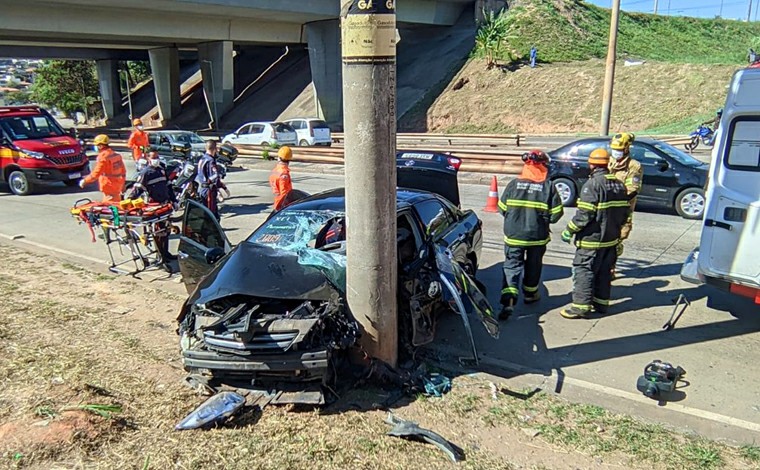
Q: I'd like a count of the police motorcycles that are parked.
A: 2